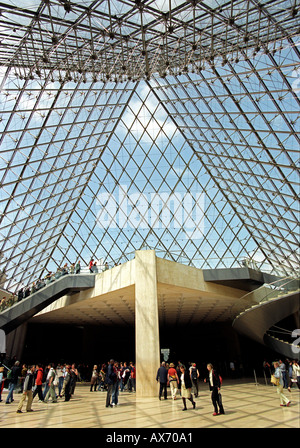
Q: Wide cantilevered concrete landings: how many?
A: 1